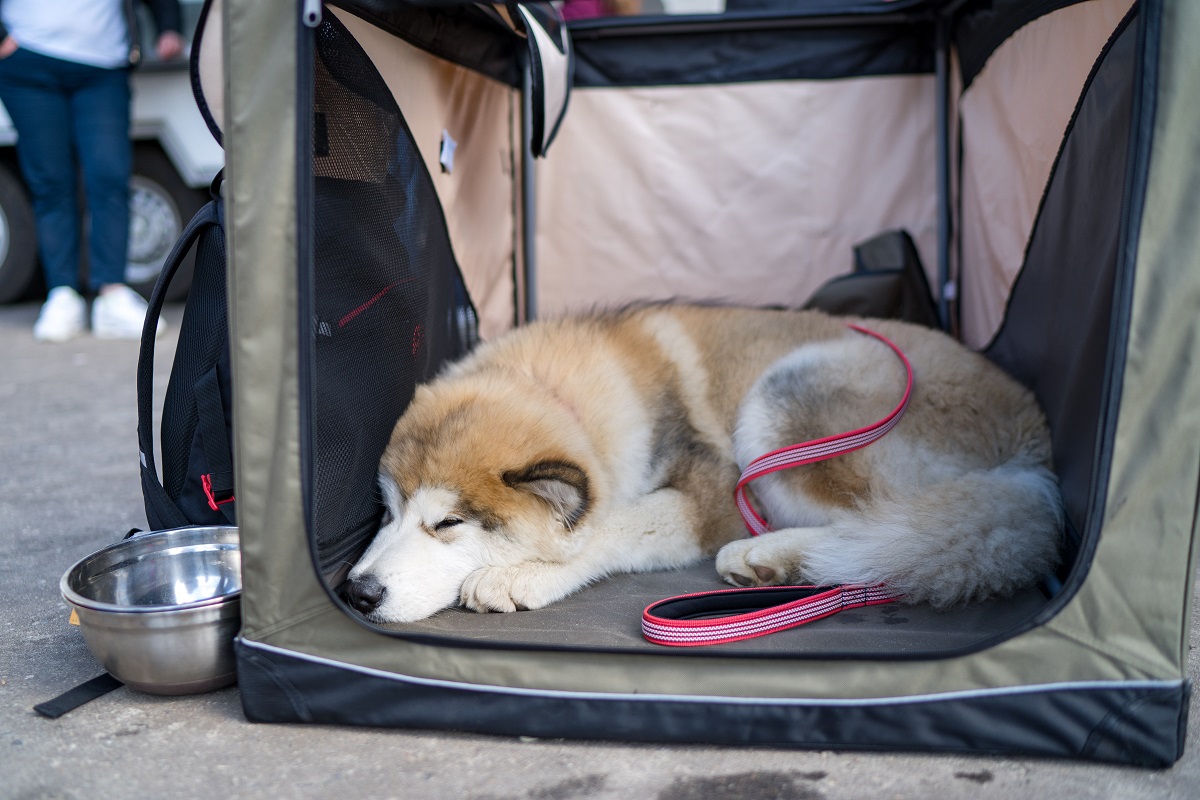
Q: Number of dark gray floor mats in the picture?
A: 1